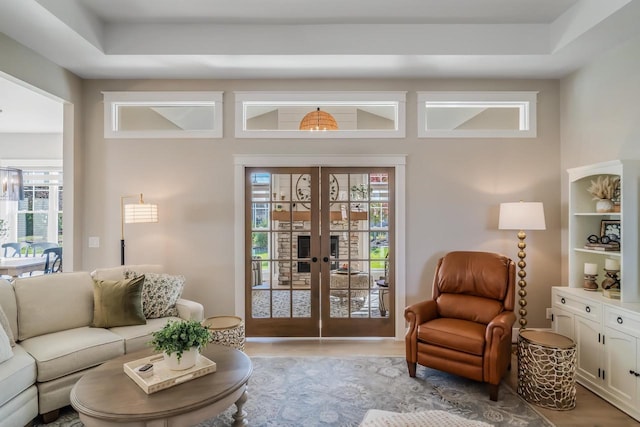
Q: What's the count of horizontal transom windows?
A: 3